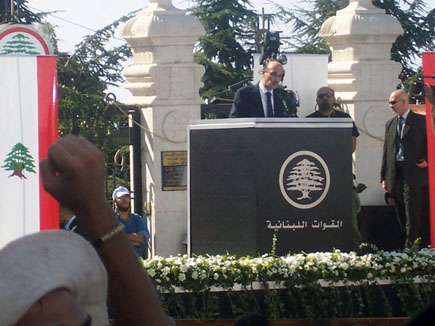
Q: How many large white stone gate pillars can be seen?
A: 2